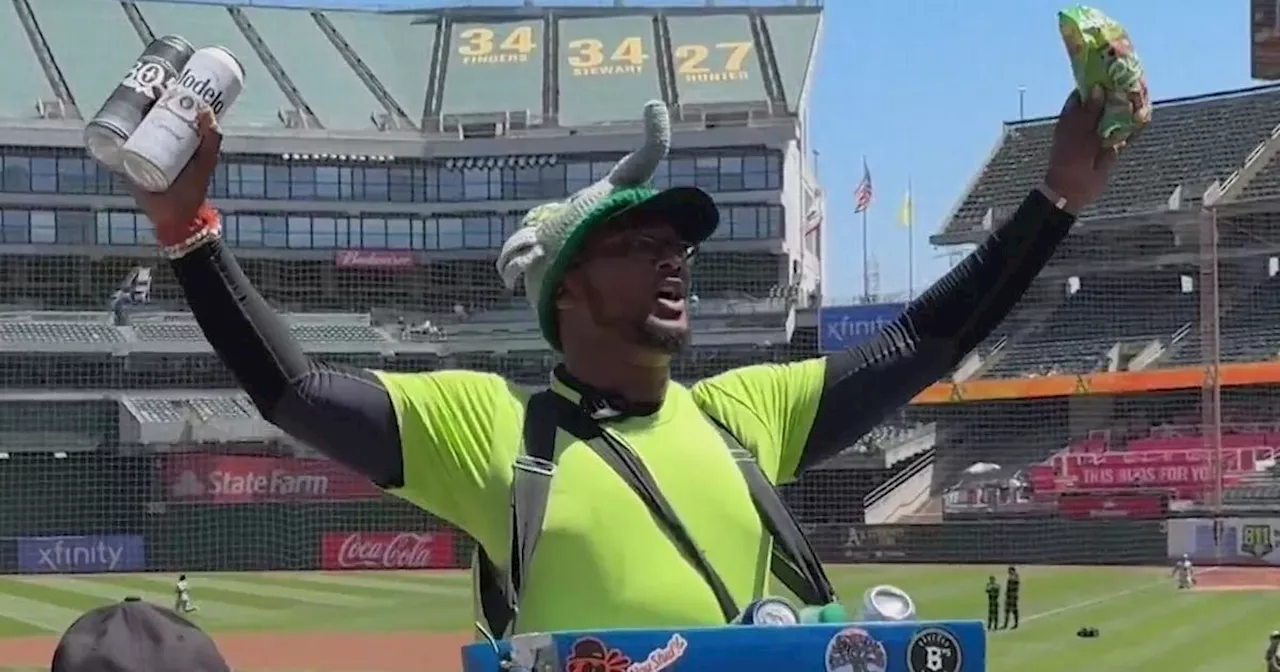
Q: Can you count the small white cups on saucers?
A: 0